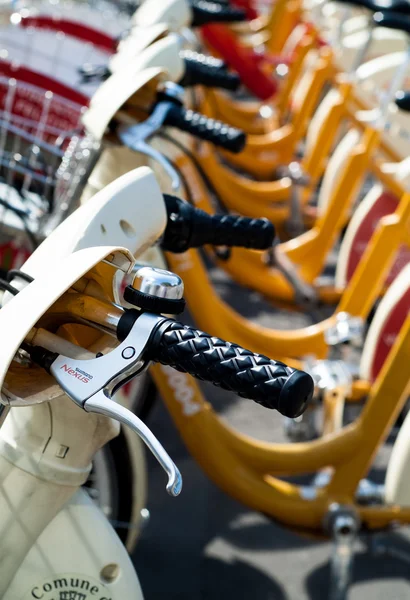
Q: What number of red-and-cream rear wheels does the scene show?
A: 2